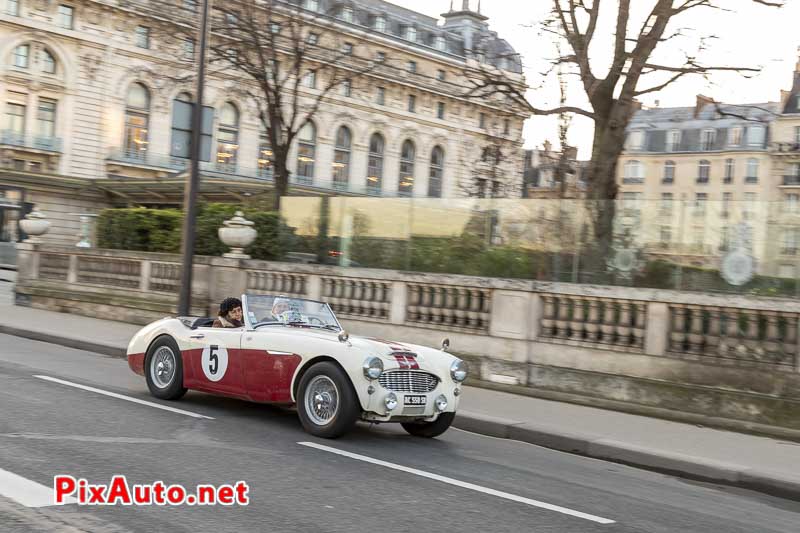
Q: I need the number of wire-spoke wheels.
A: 2